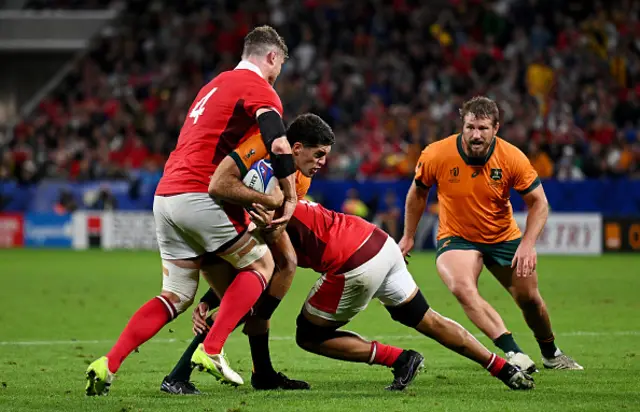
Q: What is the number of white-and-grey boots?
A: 2